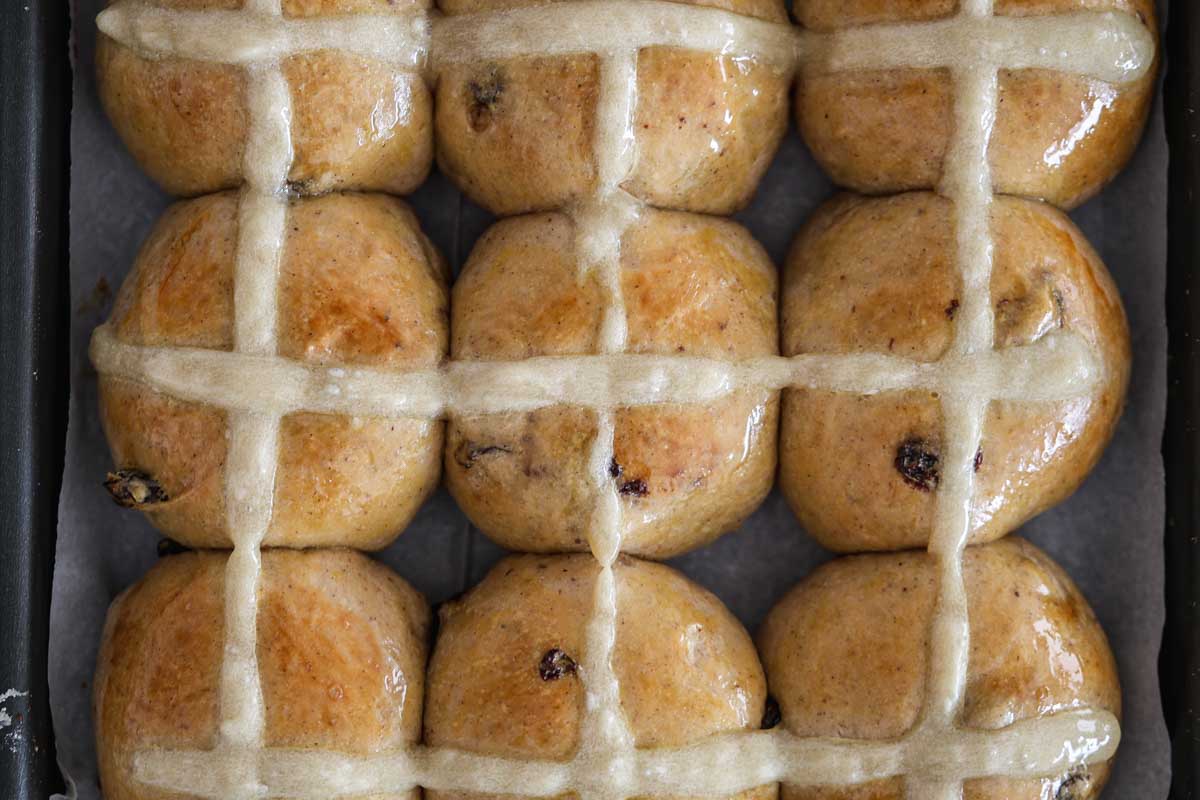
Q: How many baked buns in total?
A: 9